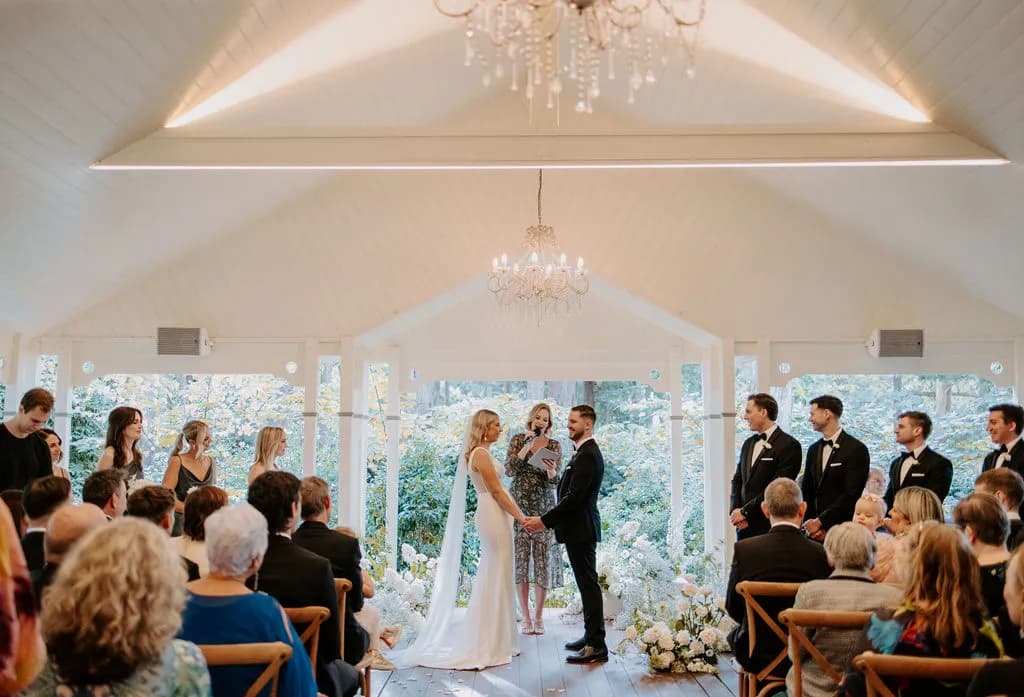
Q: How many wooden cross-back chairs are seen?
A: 6